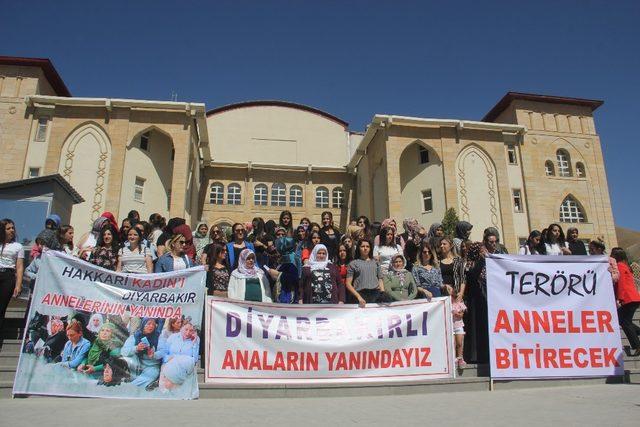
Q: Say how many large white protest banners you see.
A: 3